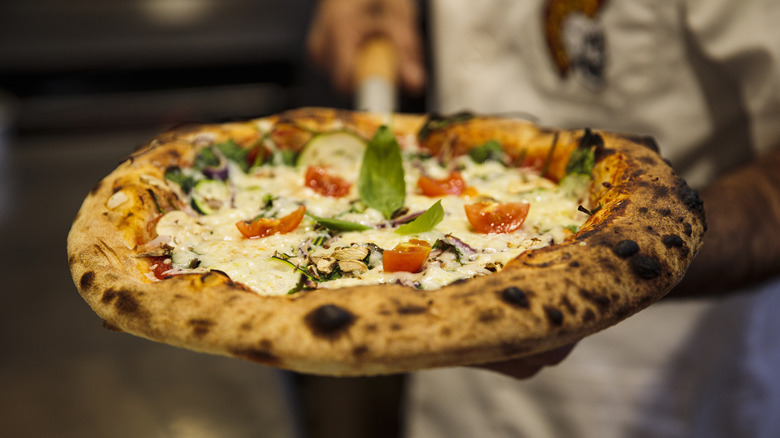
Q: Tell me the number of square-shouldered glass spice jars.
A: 0